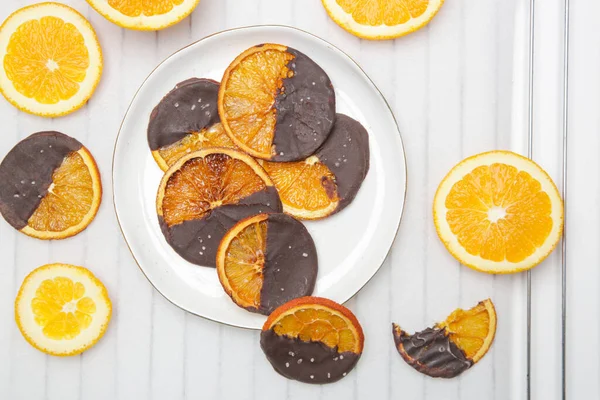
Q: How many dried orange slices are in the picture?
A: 8